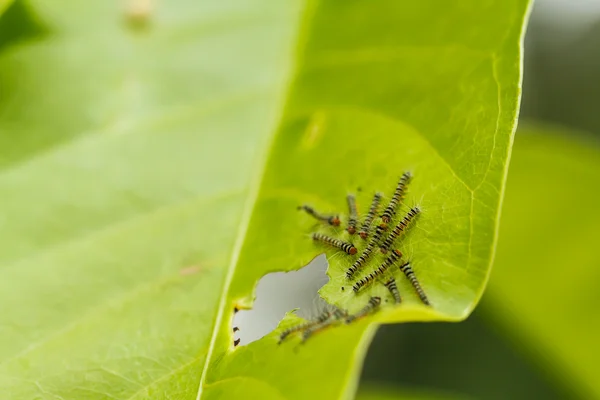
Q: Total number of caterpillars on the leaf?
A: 13